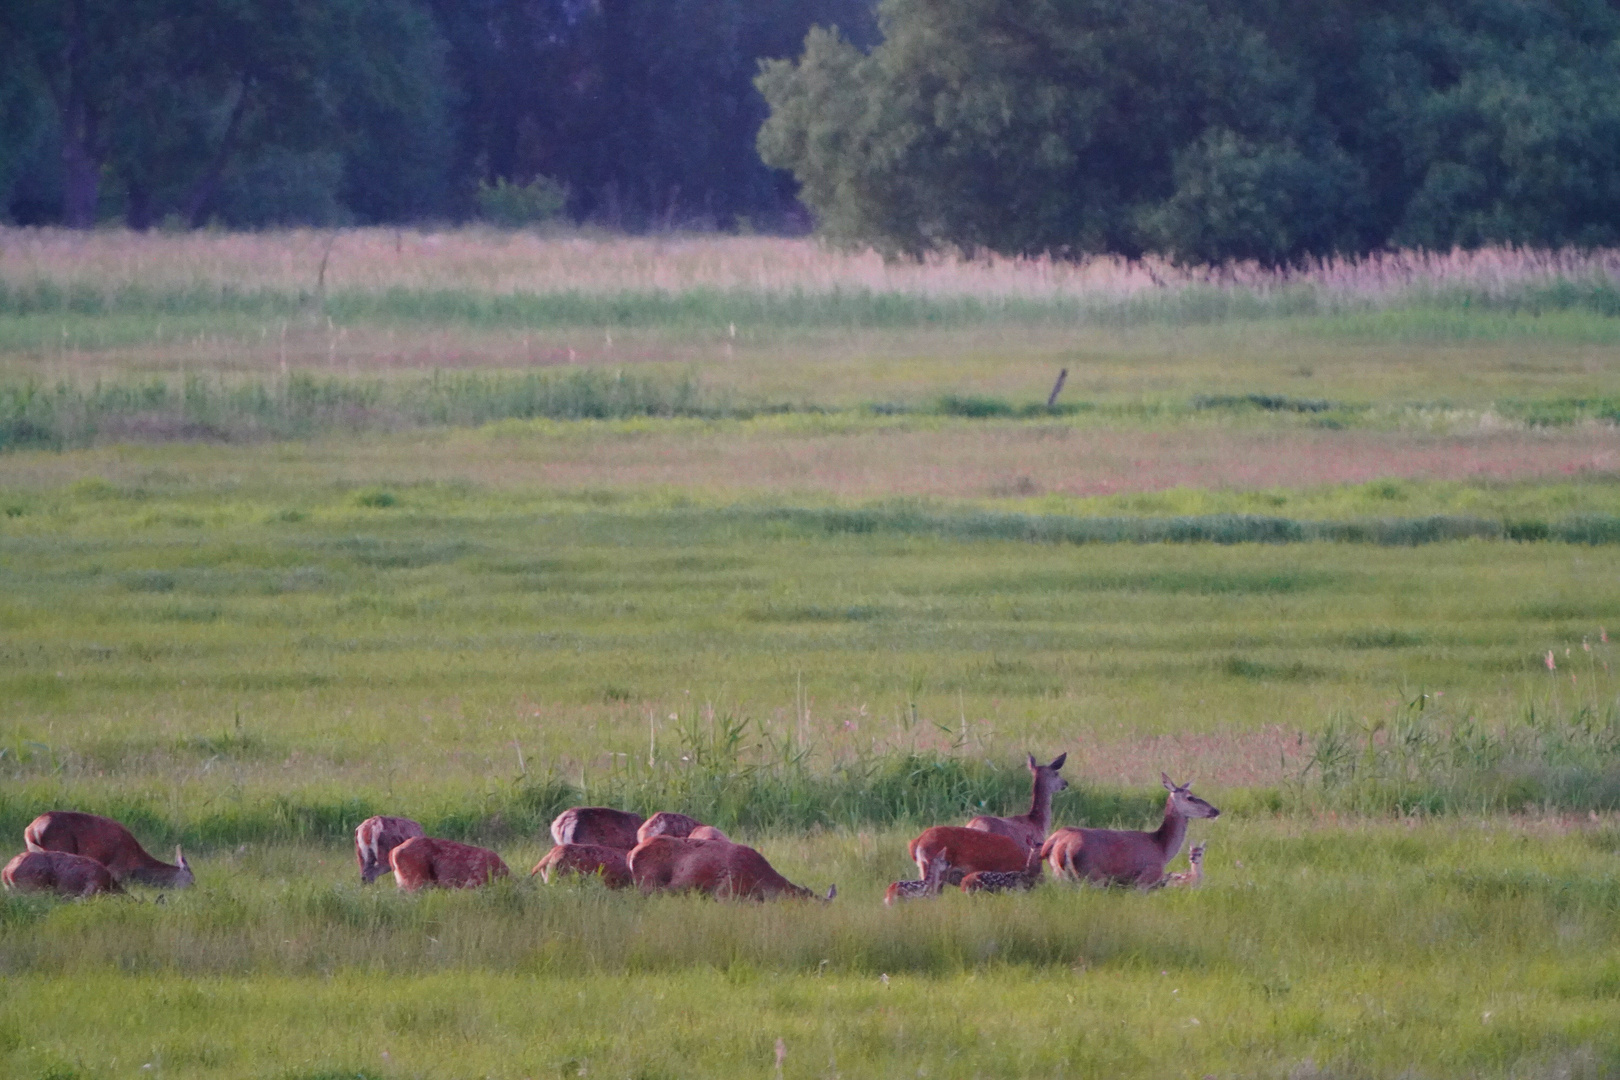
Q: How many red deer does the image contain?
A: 15